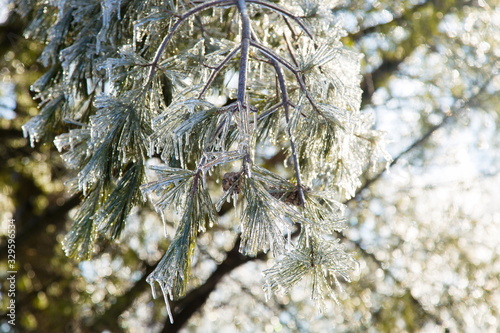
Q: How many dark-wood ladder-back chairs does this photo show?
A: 0